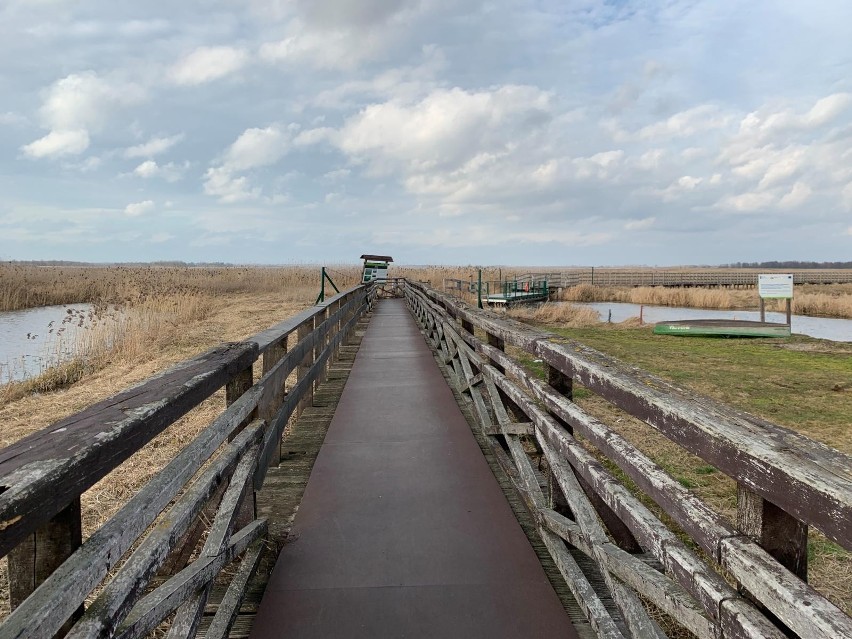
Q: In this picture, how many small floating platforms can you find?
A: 1